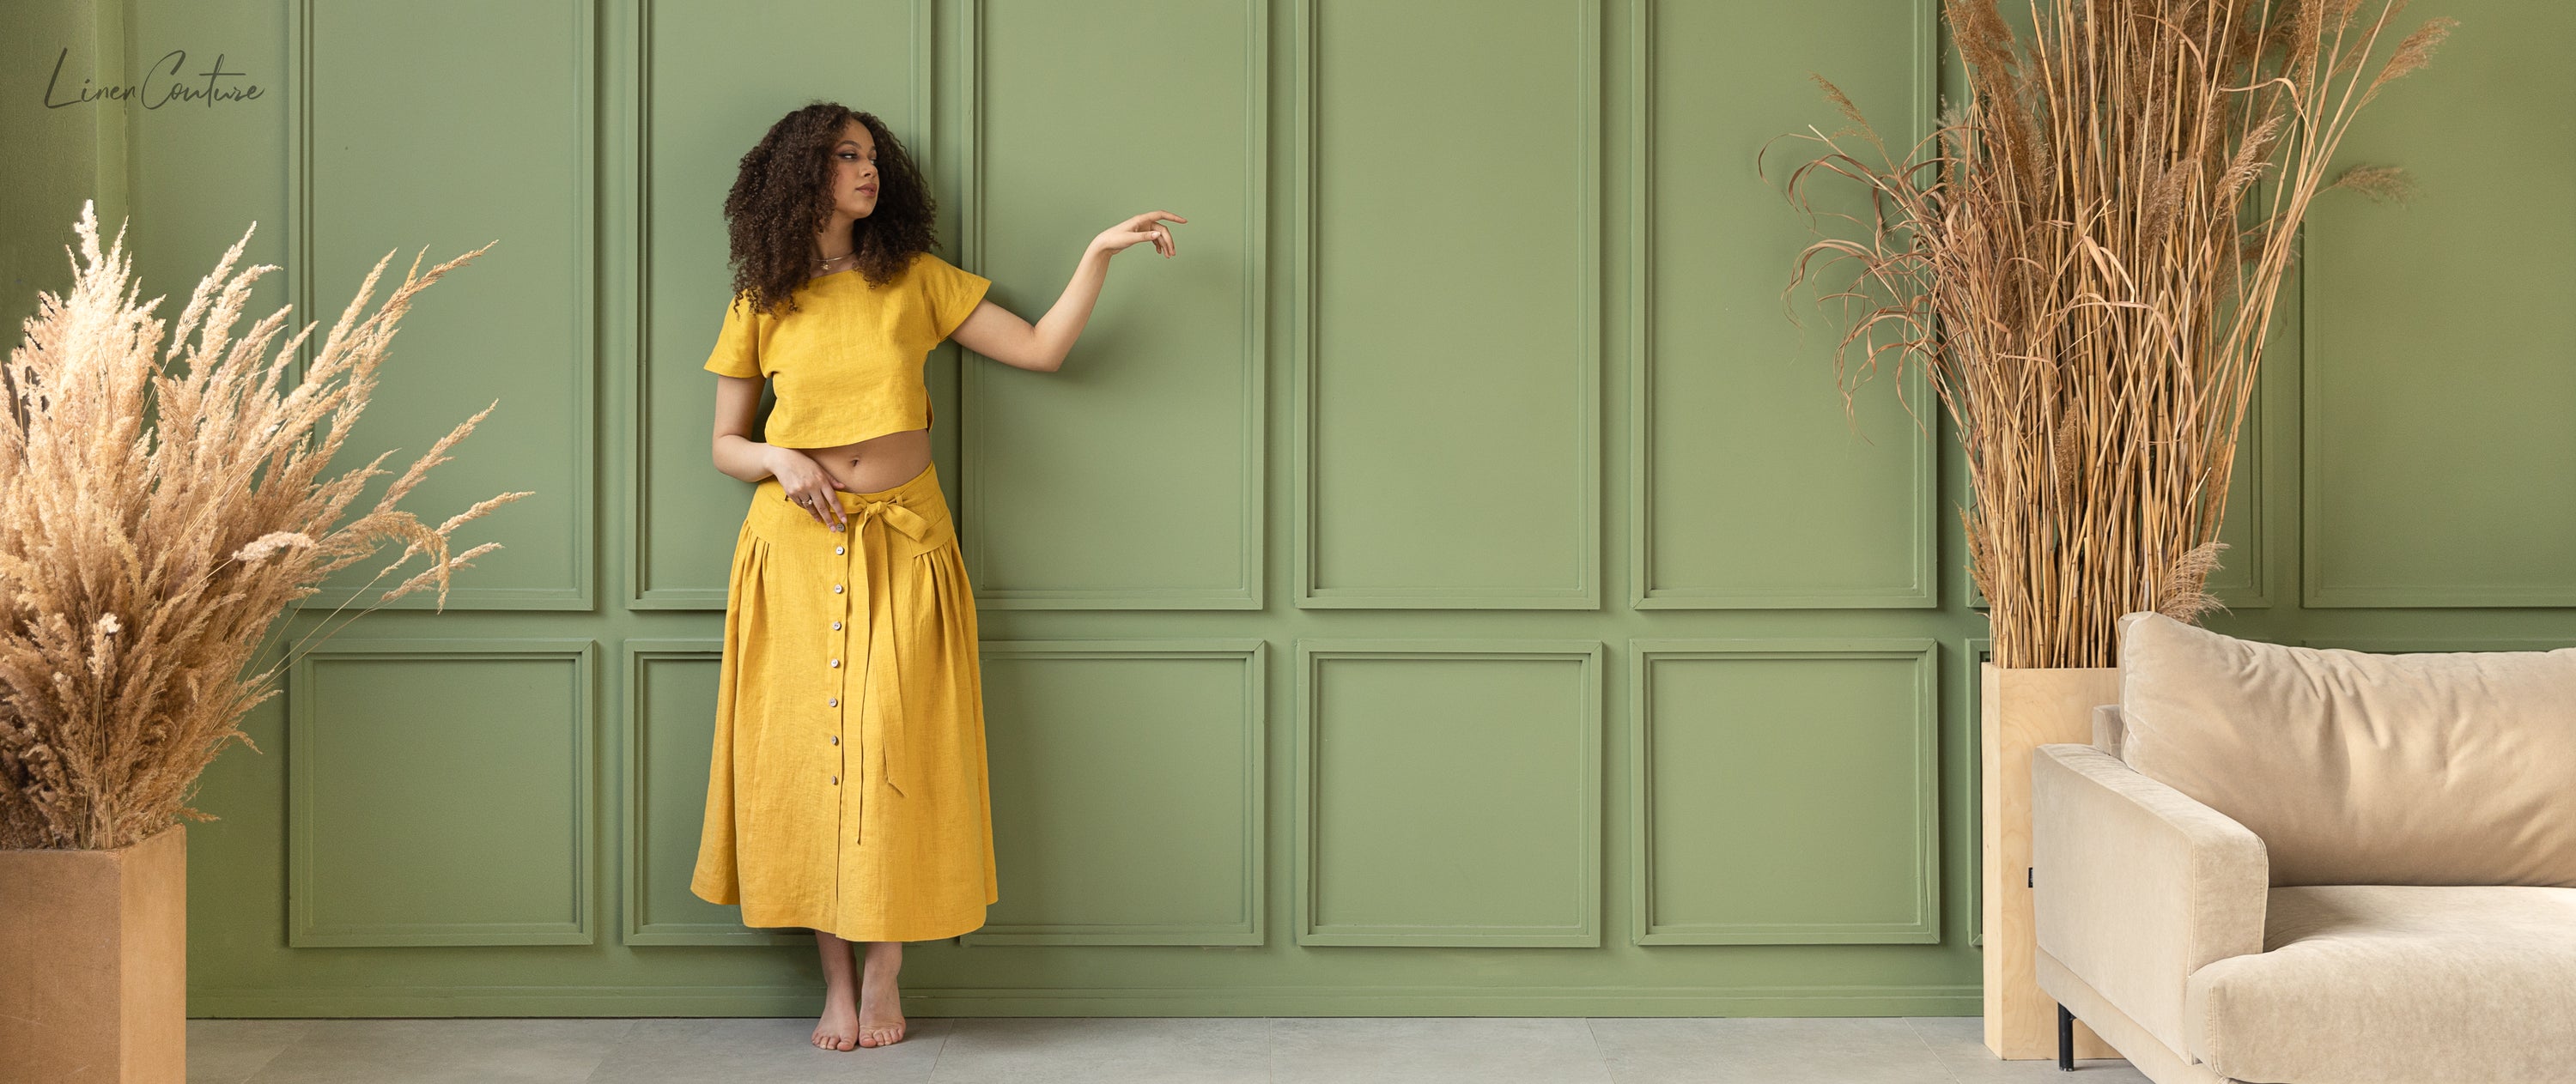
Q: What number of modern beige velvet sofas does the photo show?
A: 1